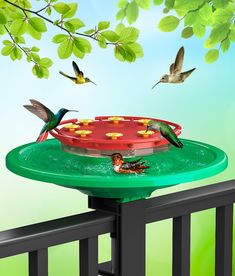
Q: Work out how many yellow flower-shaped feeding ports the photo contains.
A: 7